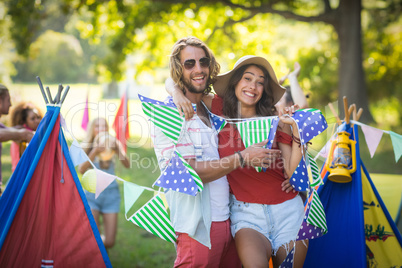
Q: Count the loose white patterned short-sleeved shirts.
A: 1